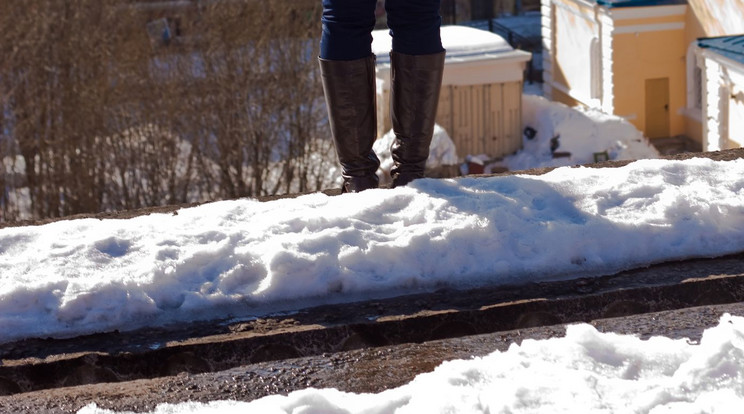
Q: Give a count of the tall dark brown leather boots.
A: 2